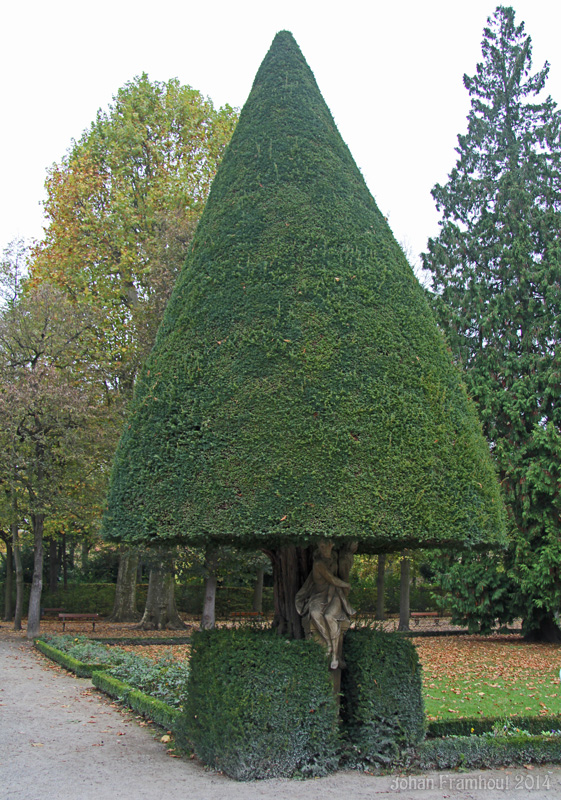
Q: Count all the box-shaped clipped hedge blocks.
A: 2